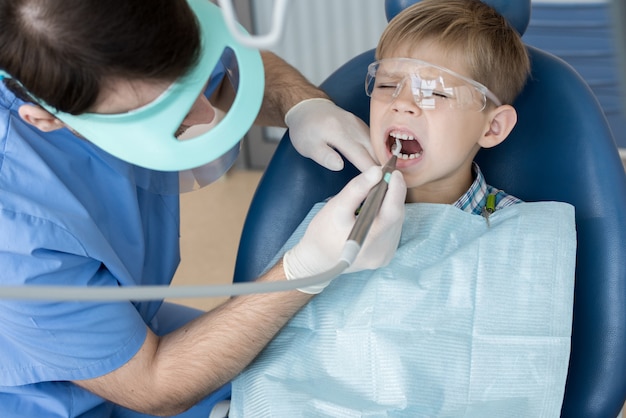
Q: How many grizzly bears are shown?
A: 0